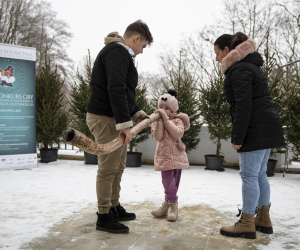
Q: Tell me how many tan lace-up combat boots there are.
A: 2